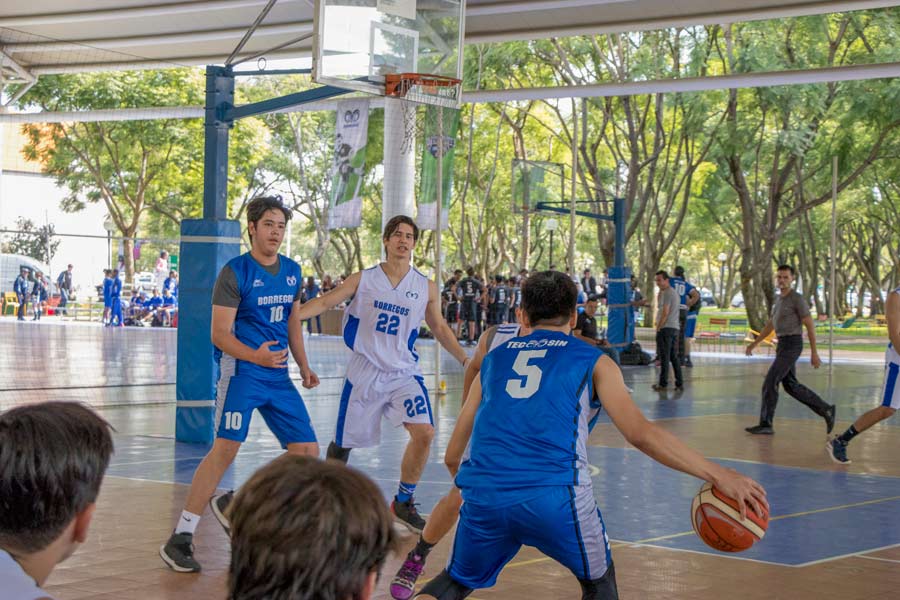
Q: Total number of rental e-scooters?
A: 0